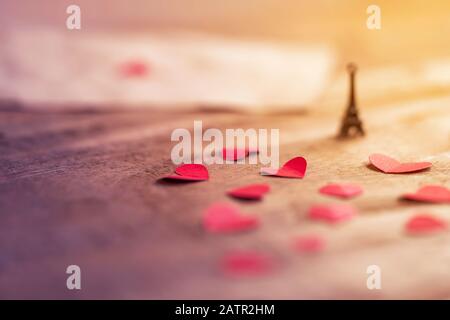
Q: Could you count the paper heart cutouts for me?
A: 13